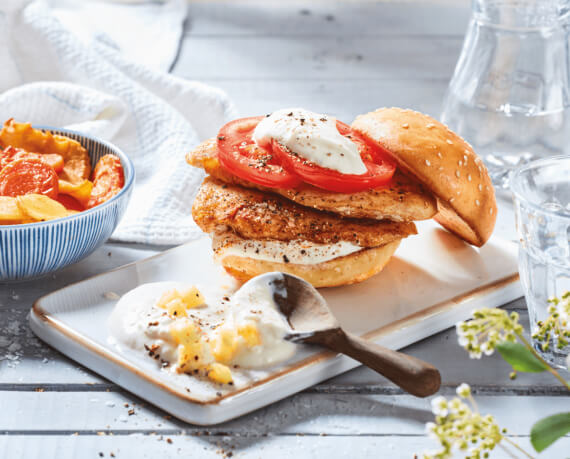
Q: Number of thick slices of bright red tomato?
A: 2